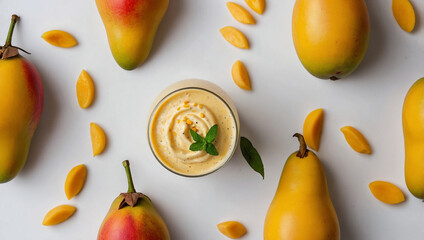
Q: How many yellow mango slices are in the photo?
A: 14